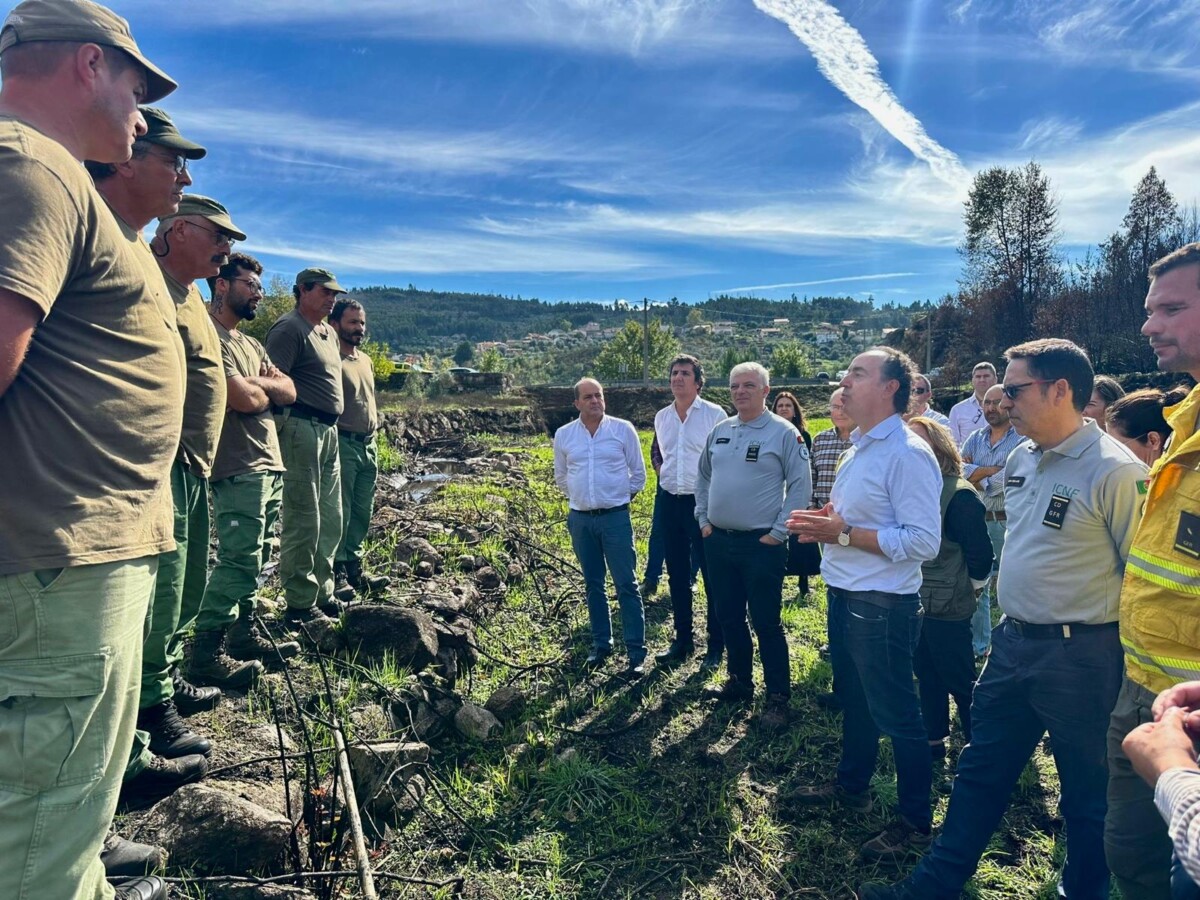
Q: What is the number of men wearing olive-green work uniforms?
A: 6